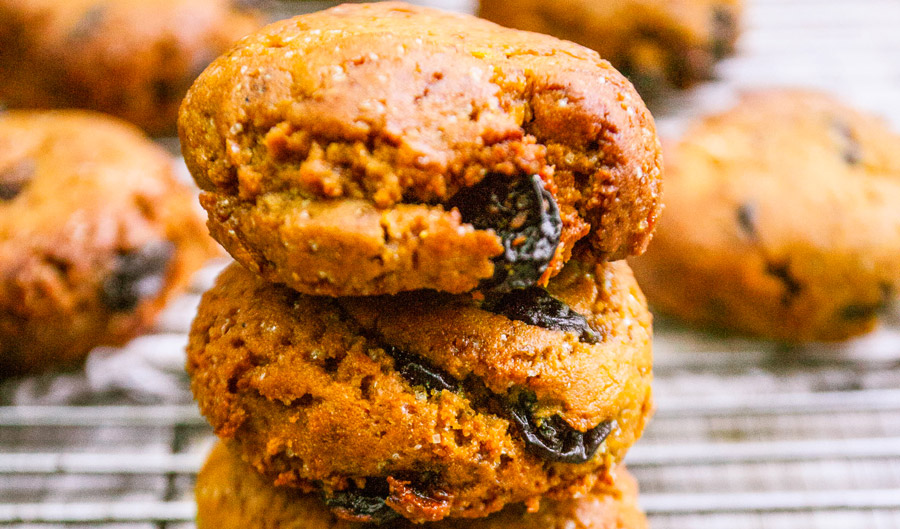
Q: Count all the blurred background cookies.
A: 4